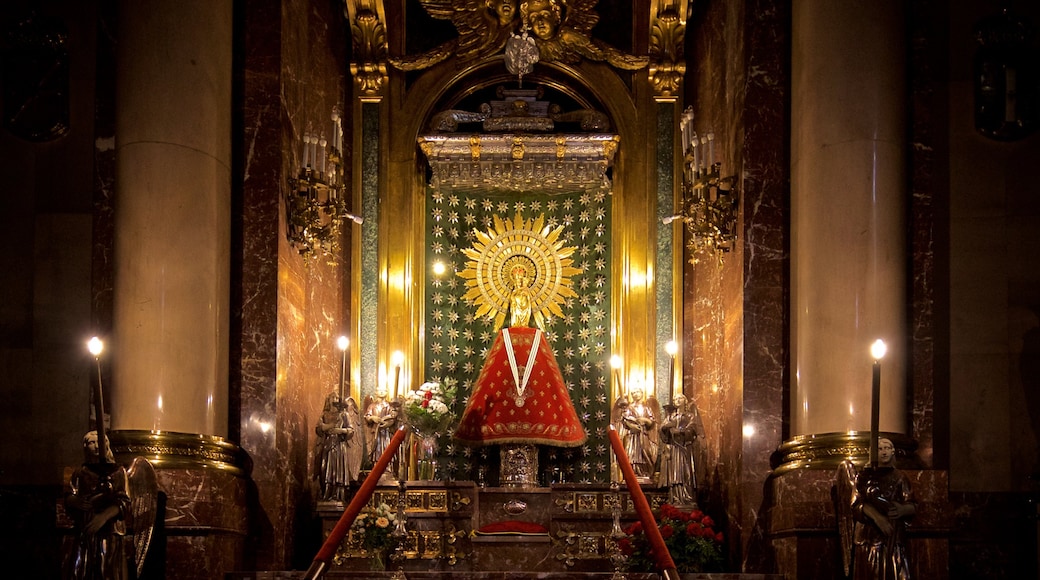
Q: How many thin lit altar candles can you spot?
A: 6